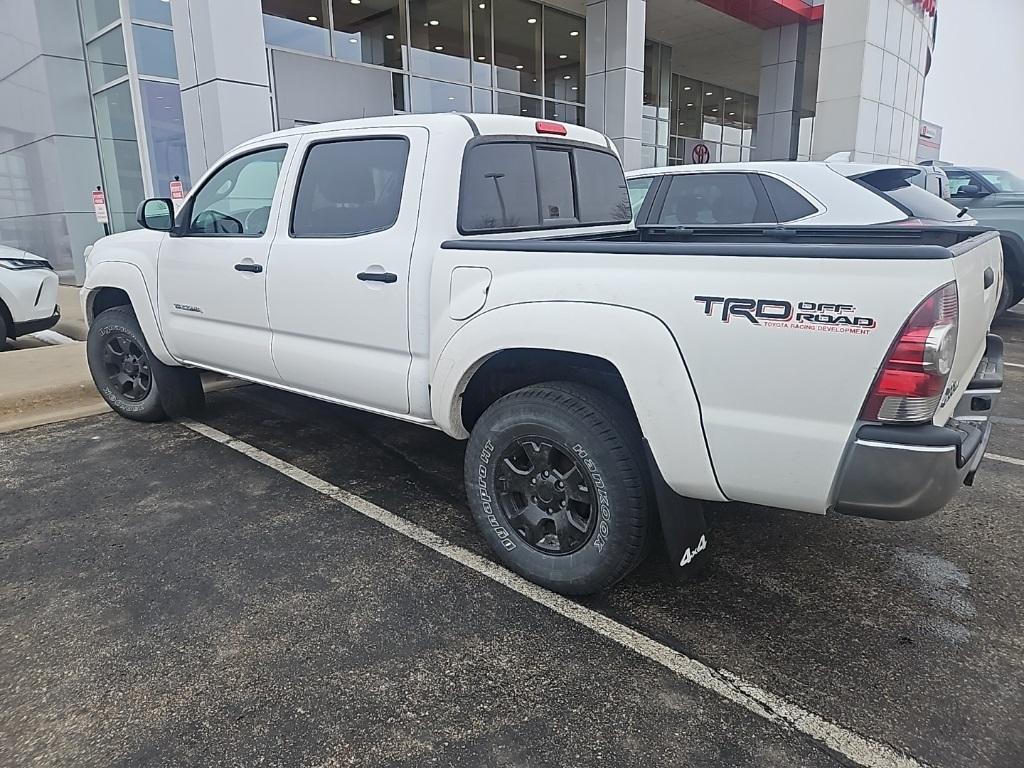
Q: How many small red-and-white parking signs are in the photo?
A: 2